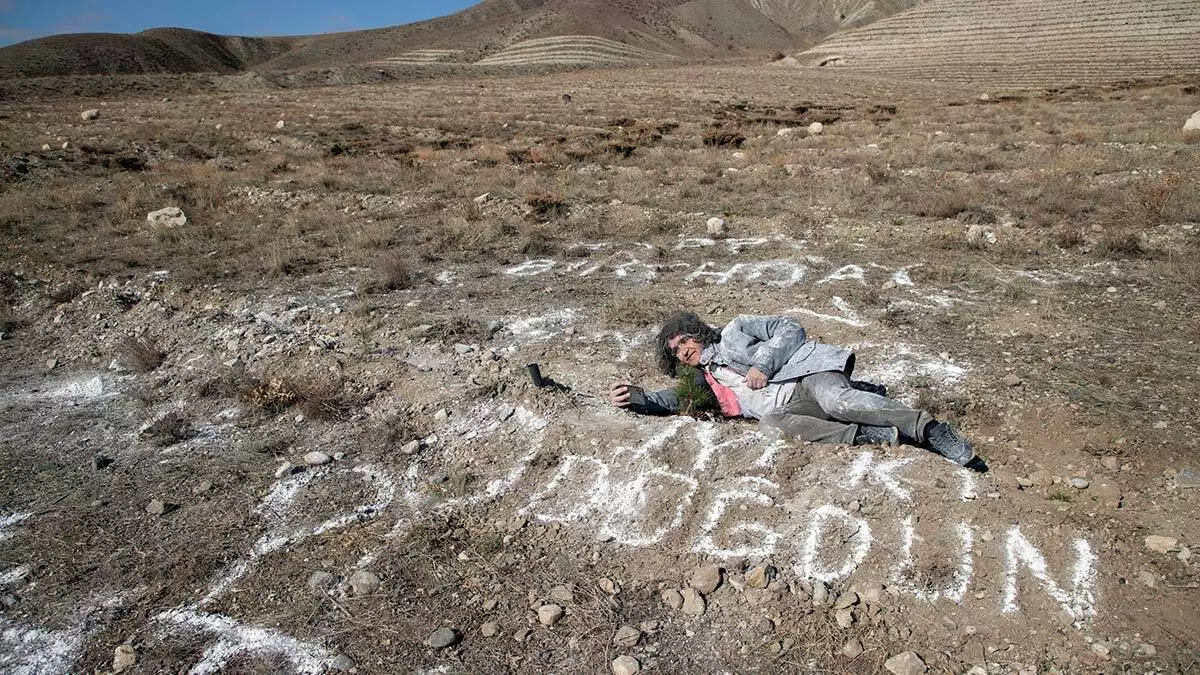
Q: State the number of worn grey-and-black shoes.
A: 2